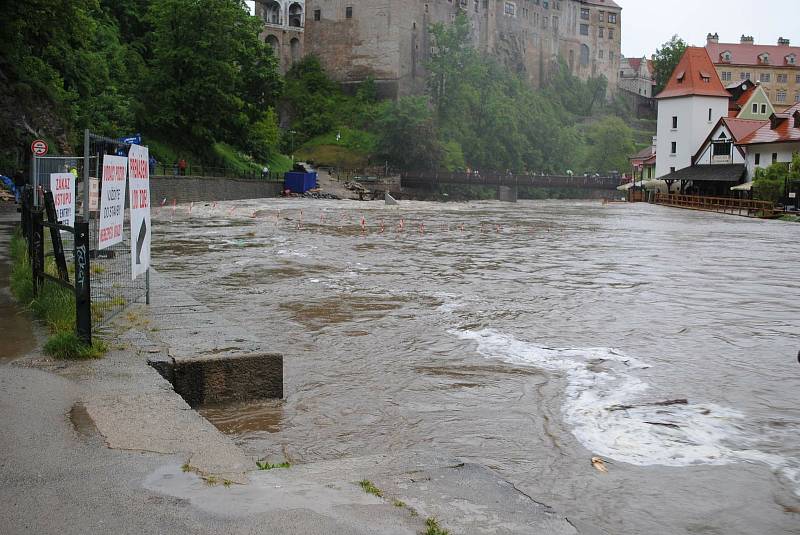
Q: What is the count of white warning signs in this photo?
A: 3